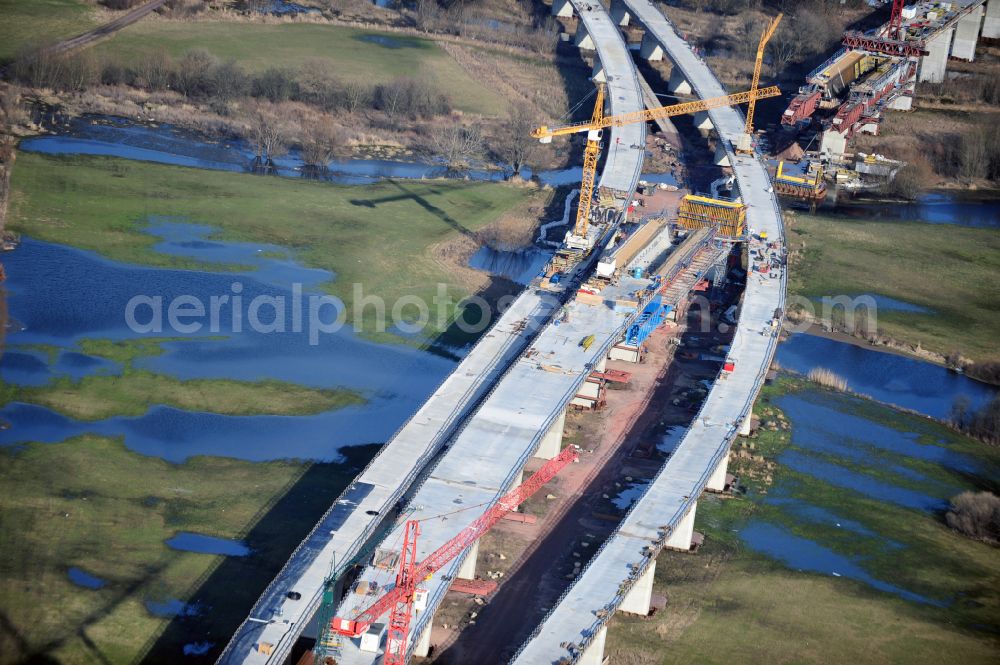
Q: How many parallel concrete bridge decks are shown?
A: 3